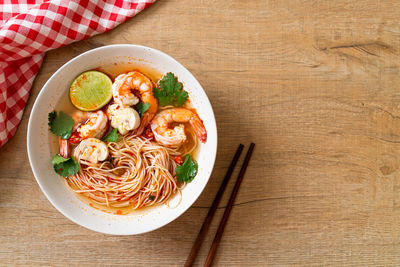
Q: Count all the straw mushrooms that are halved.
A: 2